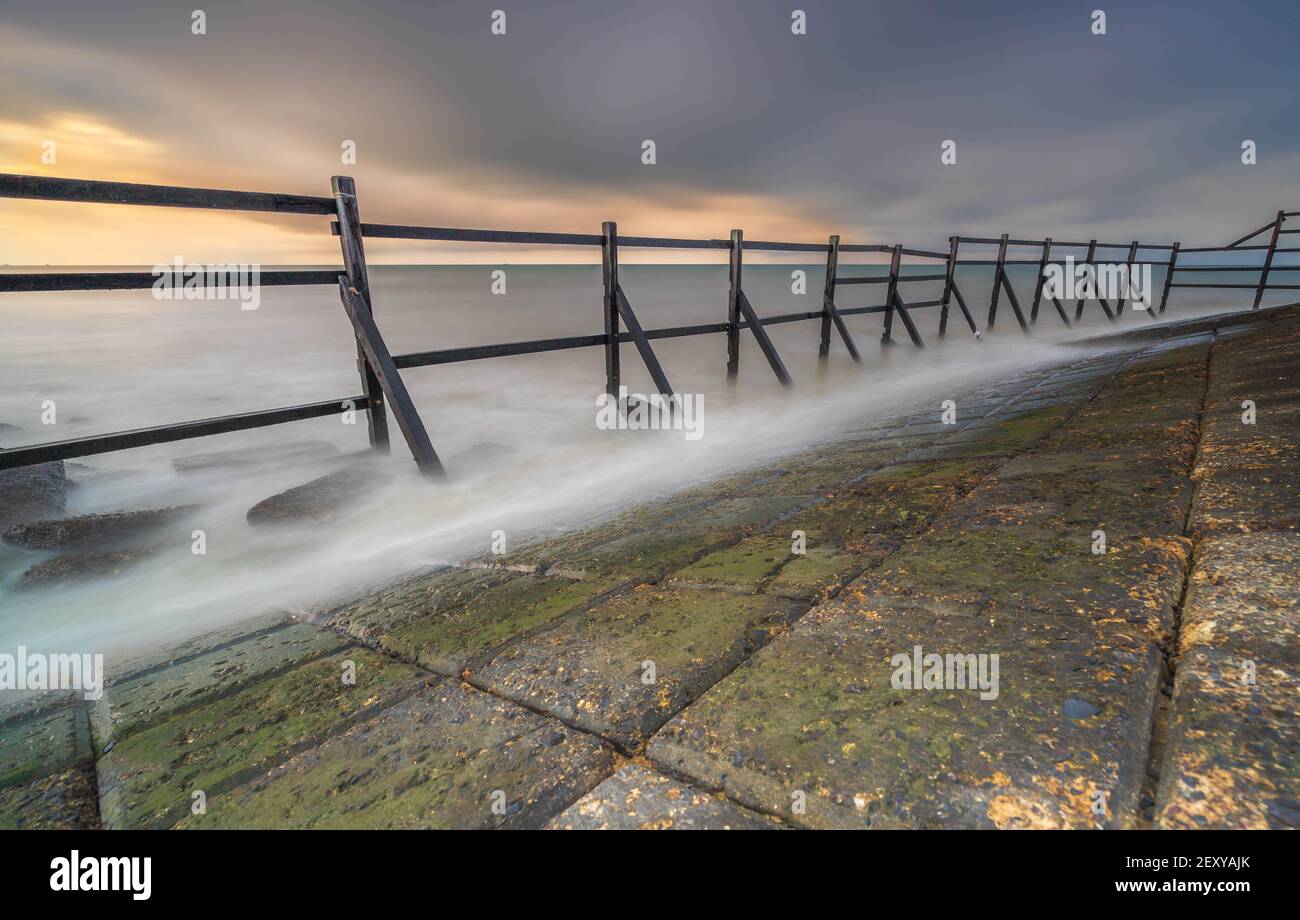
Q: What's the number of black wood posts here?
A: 12